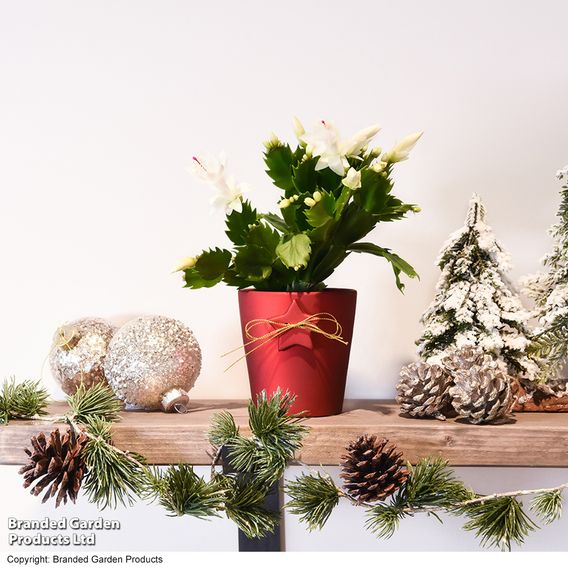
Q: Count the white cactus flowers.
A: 2